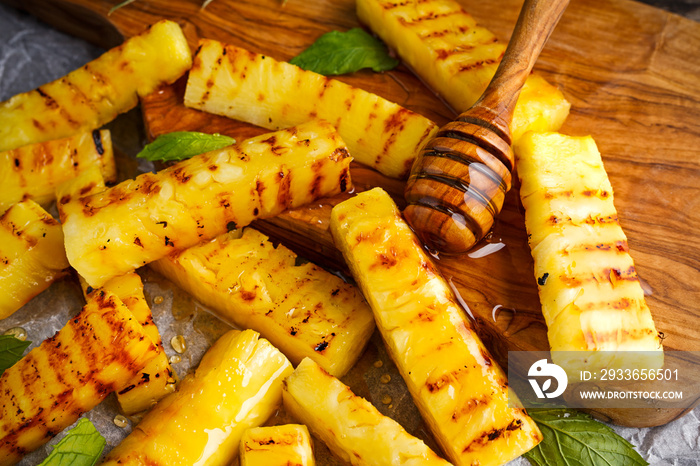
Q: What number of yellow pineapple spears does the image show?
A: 14